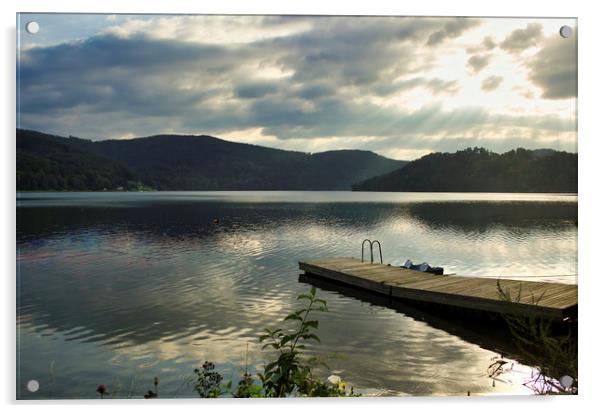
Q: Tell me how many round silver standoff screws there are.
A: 4